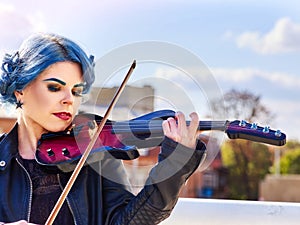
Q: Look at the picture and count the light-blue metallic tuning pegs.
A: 4